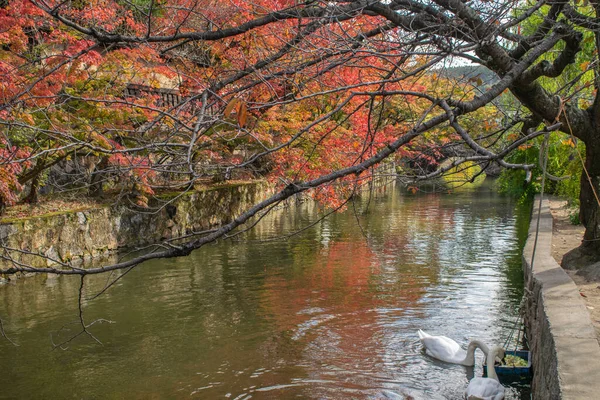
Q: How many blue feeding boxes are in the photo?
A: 1